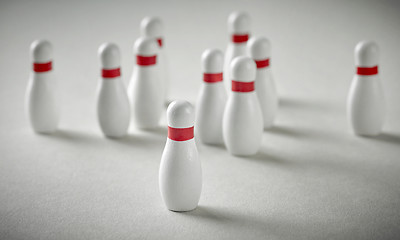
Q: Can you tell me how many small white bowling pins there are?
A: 10